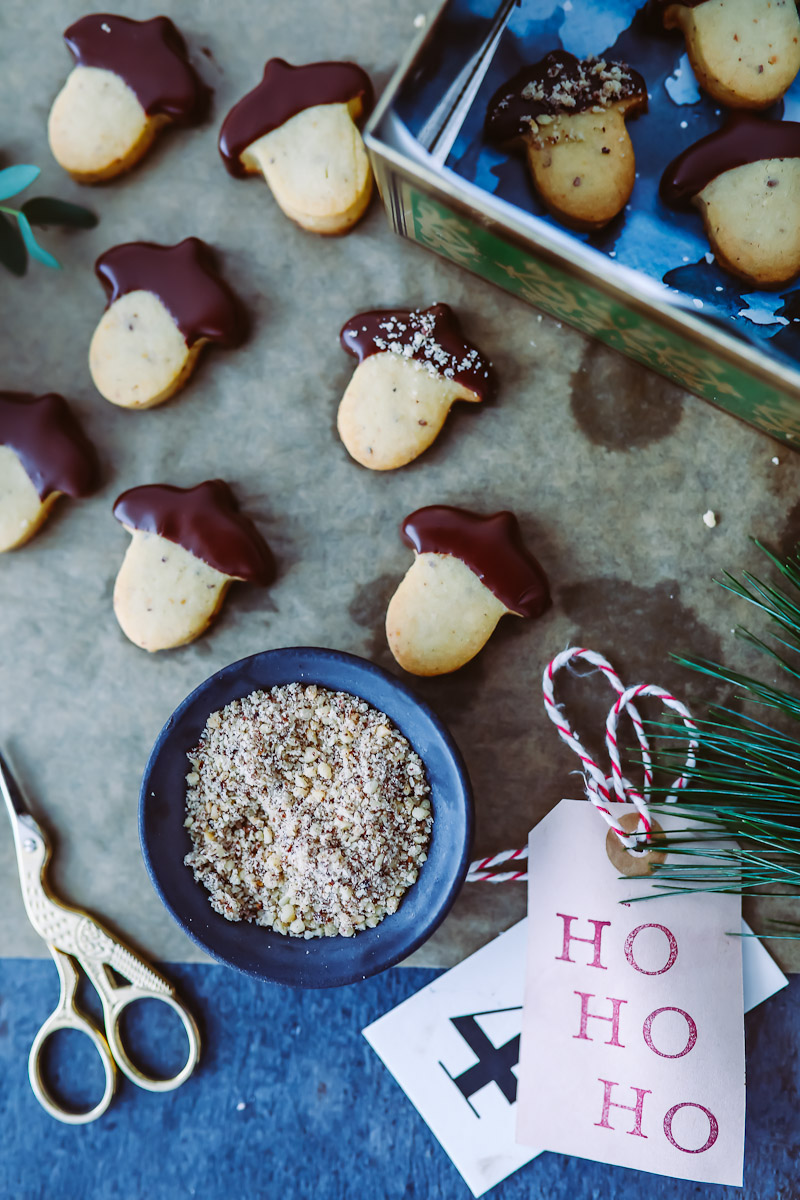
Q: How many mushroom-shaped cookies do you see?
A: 10